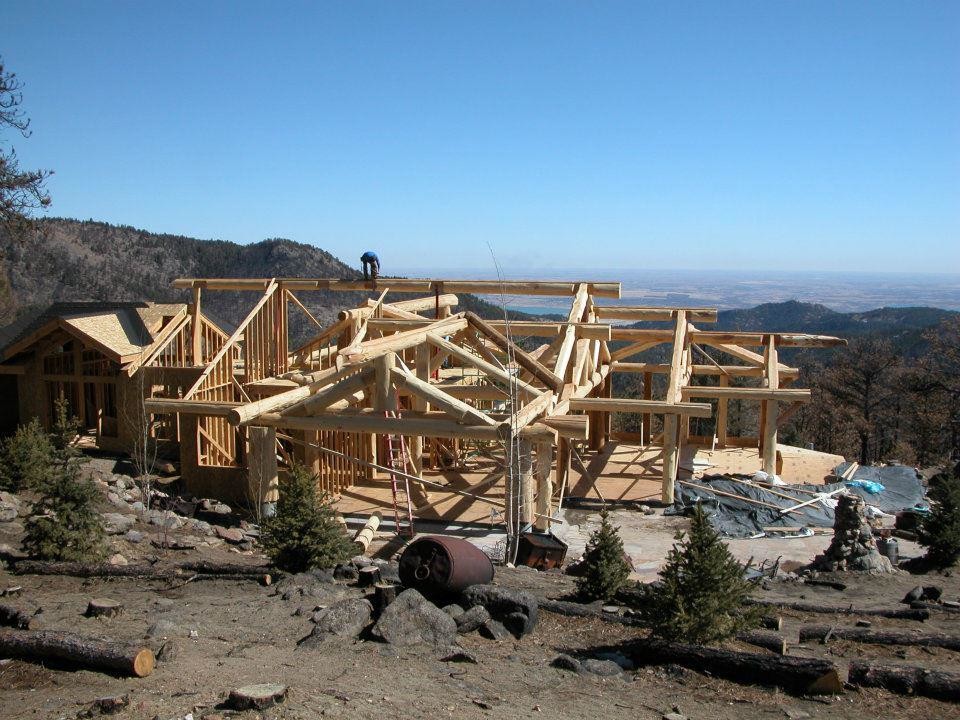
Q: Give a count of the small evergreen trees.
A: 6